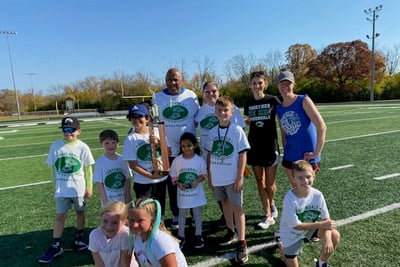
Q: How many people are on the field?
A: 12